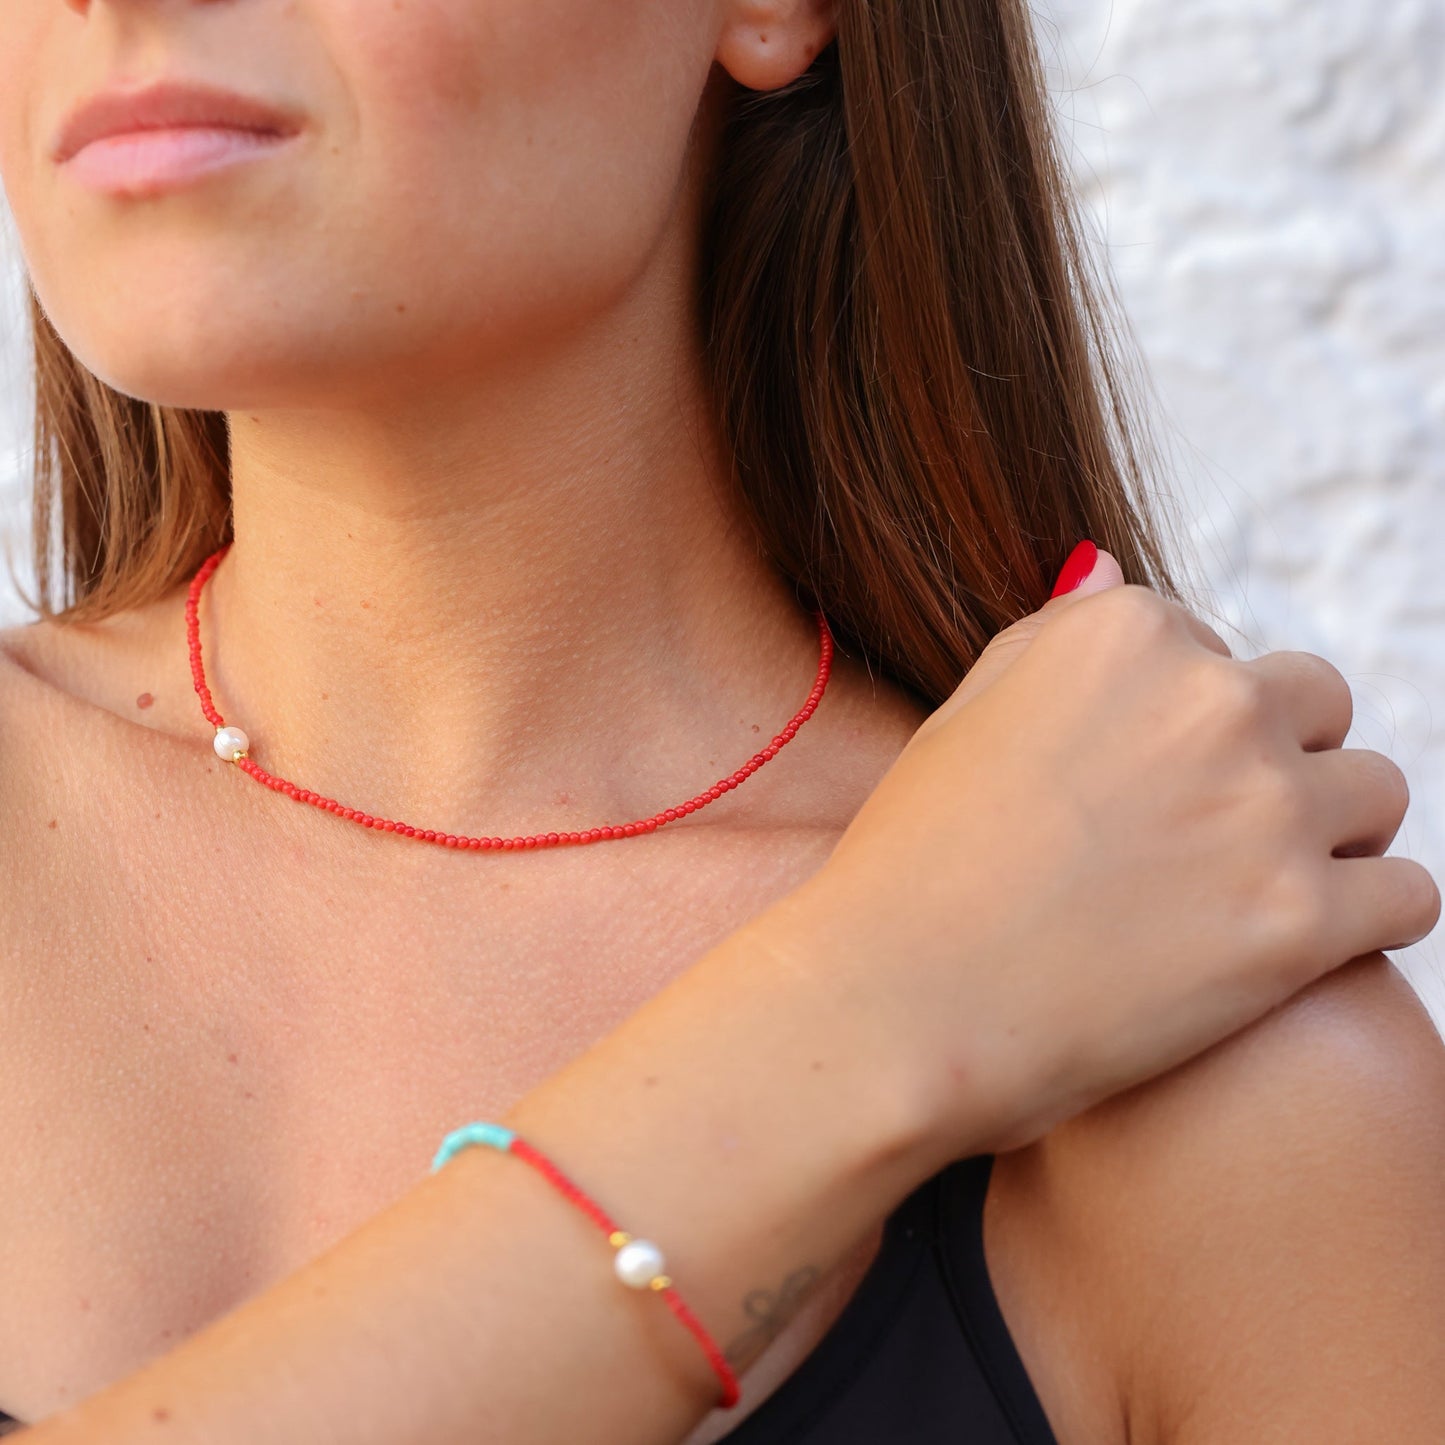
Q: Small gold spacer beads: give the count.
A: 4